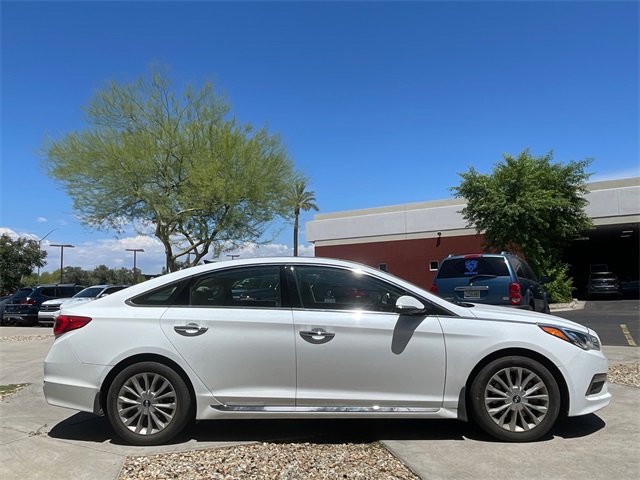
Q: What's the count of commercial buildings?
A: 1